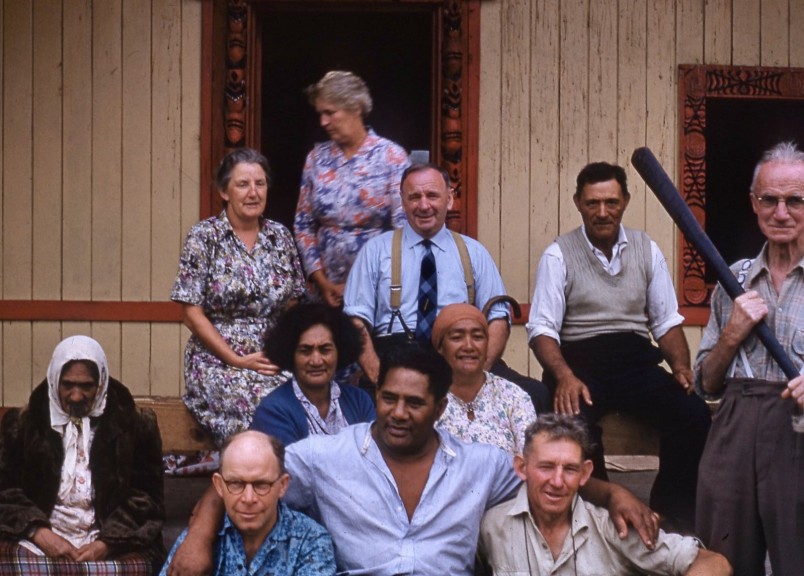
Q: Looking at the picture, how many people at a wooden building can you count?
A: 11